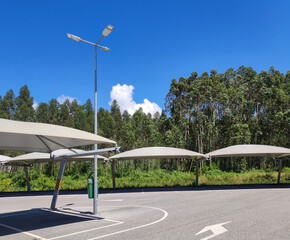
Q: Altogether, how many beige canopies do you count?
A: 5